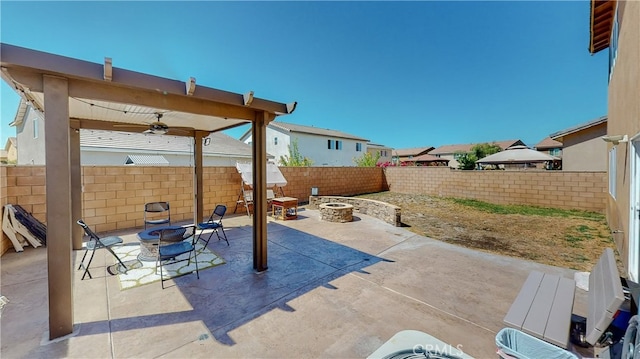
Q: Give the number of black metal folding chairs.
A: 4